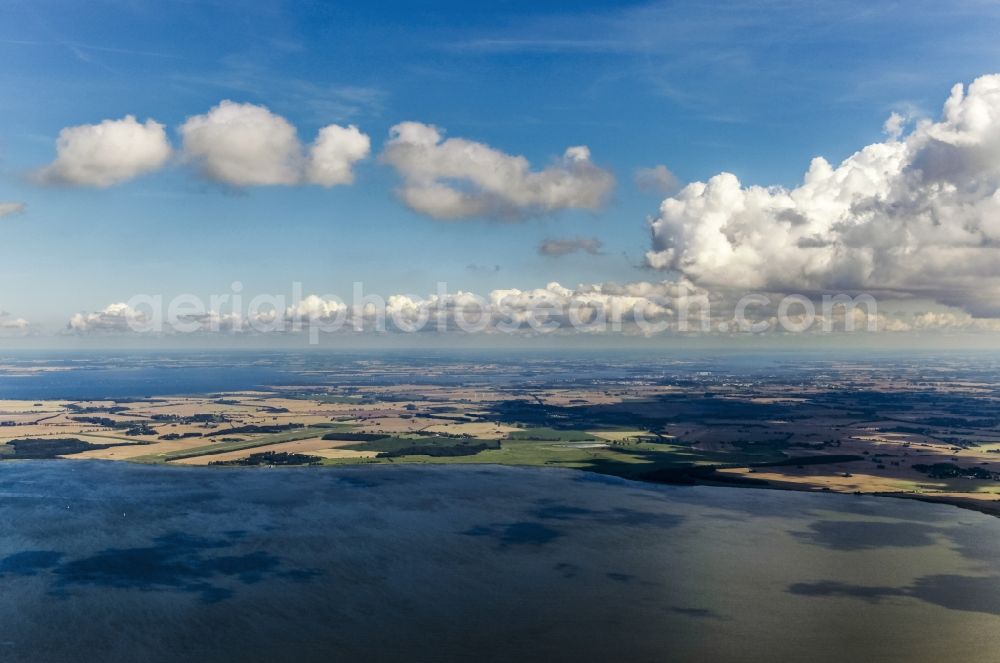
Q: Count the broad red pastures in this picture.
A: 0